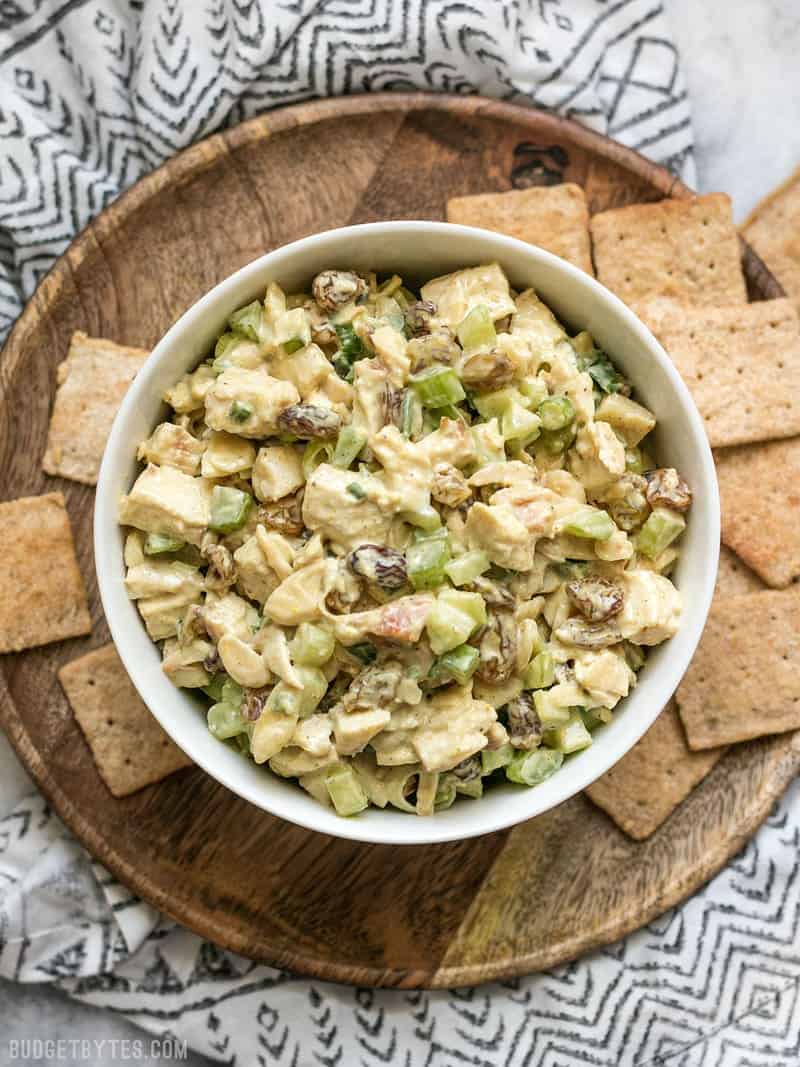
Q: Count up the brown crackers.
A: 11